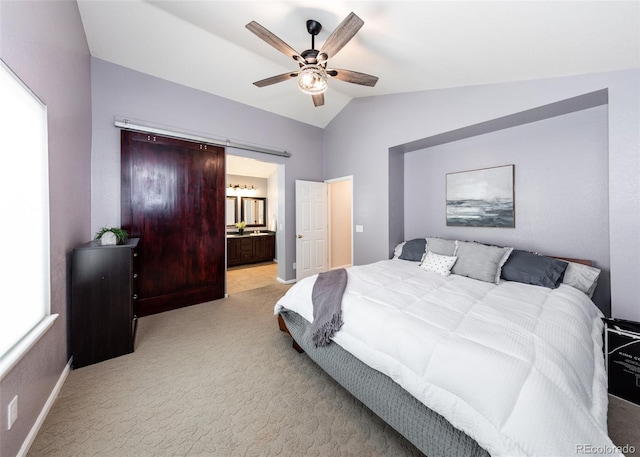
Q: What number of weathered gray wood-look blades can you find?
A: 5